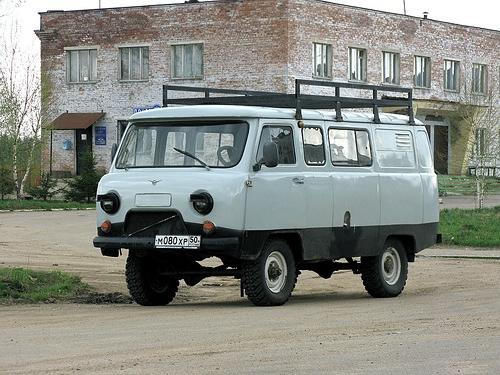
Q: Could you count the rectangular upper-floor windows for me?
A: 9